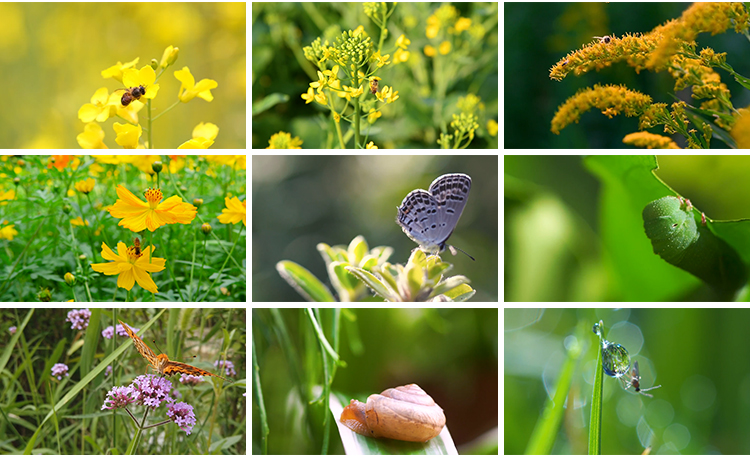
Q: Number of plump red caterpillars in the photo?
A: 0